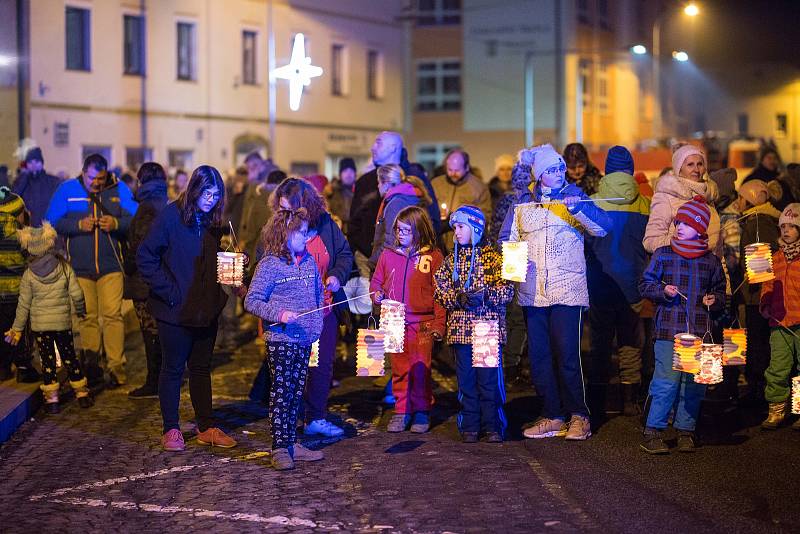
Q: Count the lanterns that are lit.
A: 11